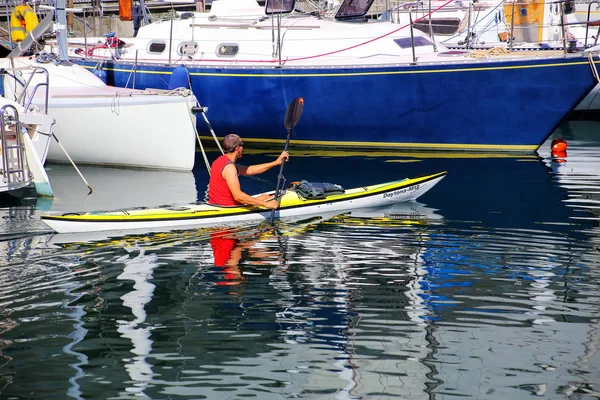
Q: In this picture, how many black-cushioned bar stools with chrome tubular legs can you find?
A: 0